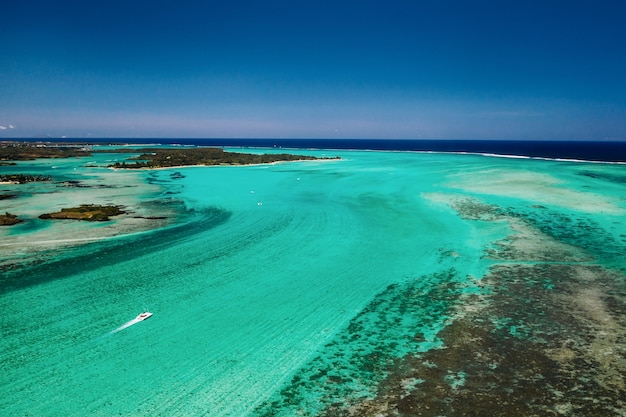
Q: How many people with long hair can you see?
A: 0